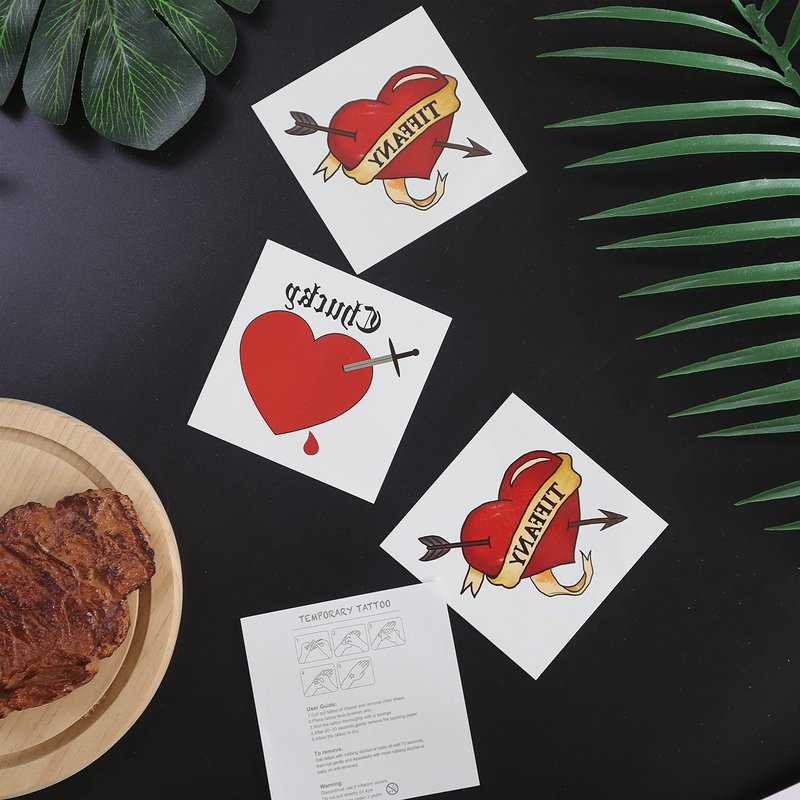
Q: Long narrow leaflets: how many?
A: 13